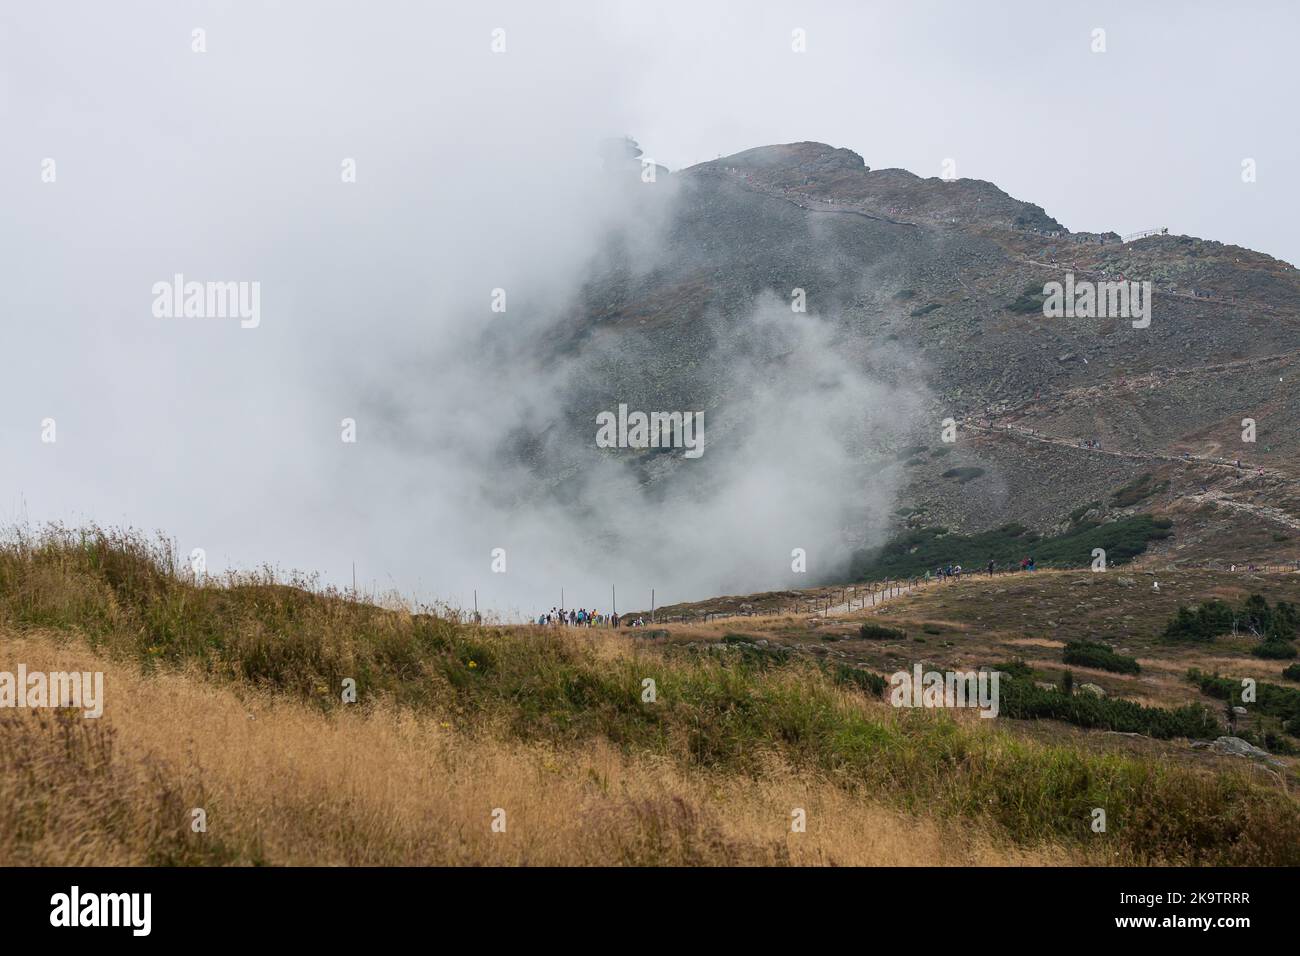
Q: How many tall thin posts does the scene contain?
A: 5